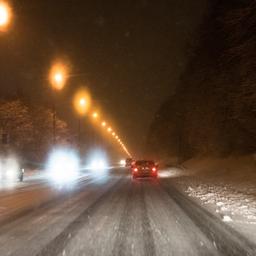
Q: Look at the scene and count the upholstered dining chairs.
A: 0